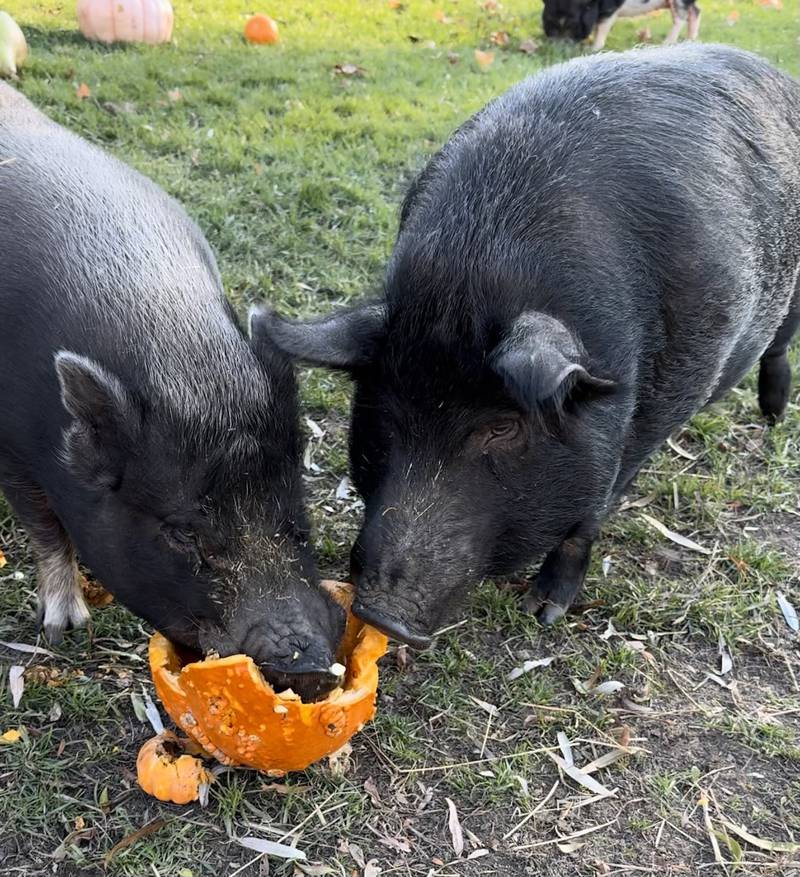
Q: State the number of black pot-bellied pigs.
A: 2